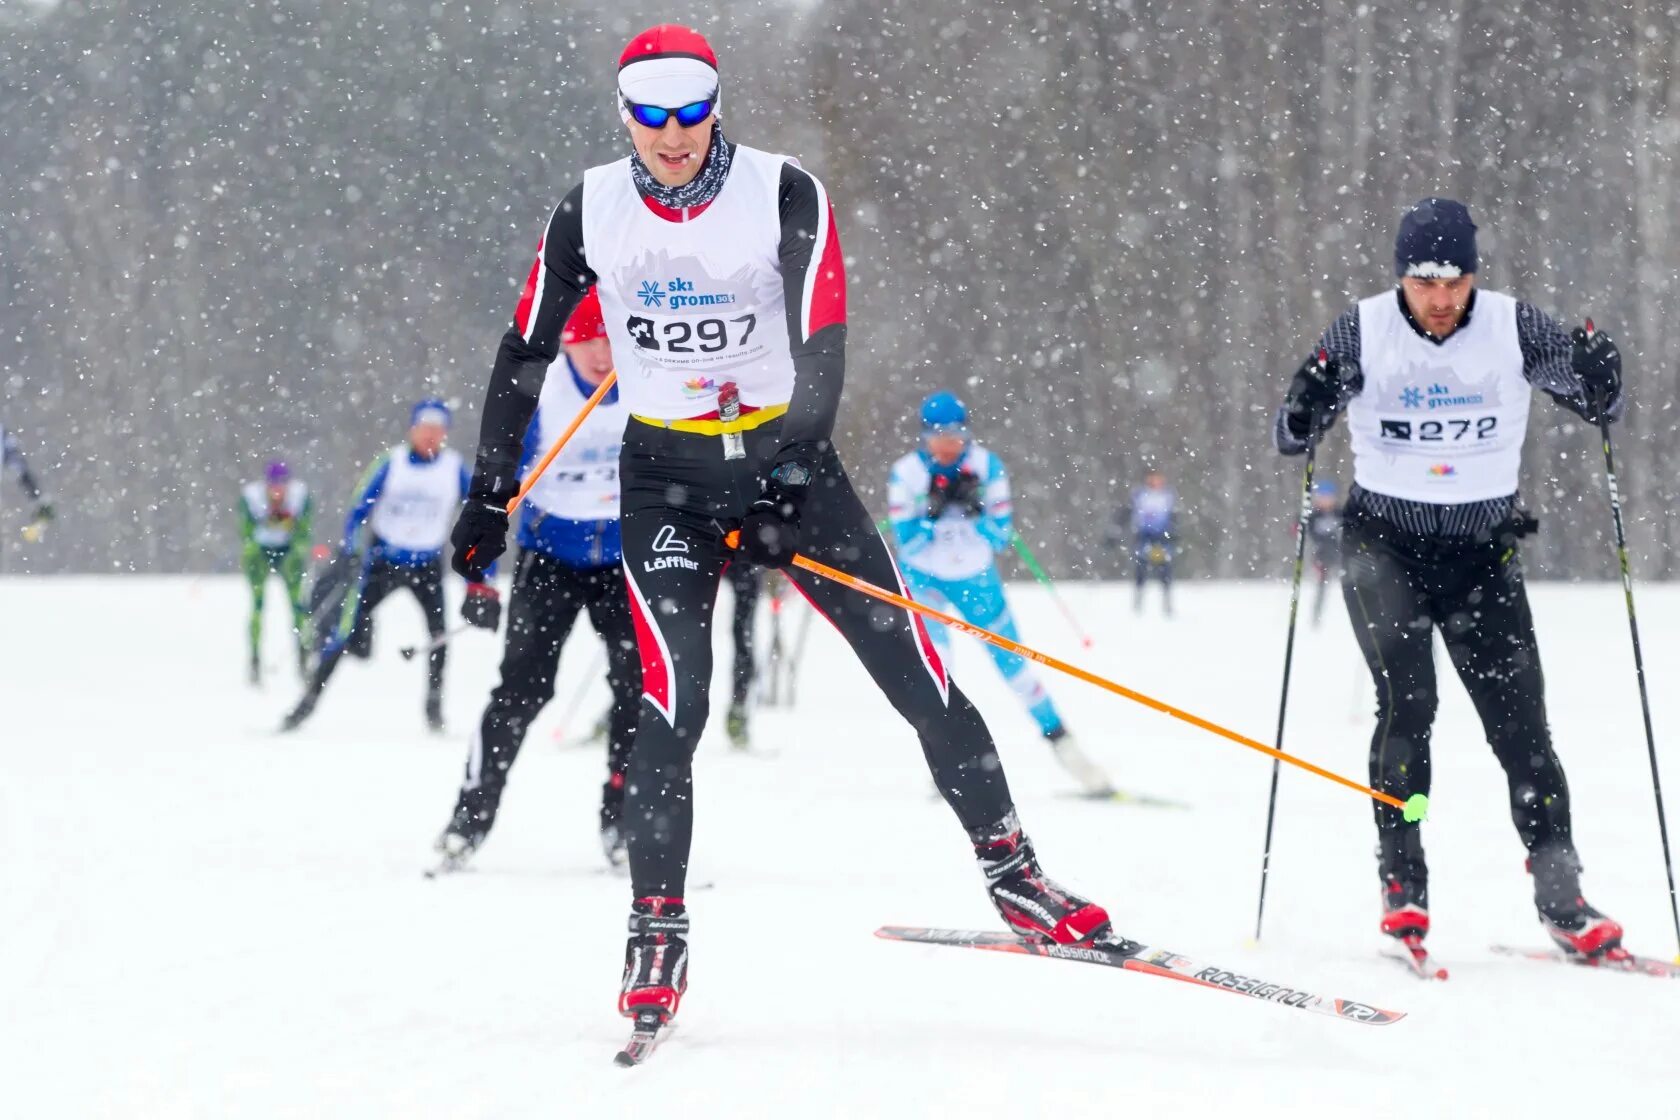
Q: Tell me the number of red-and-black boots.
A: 4